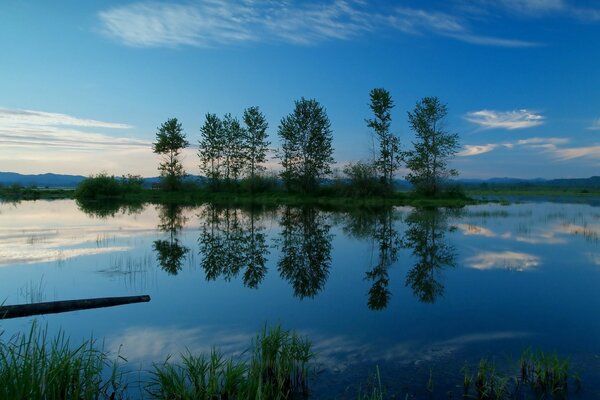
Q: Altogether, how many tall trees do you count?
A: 7